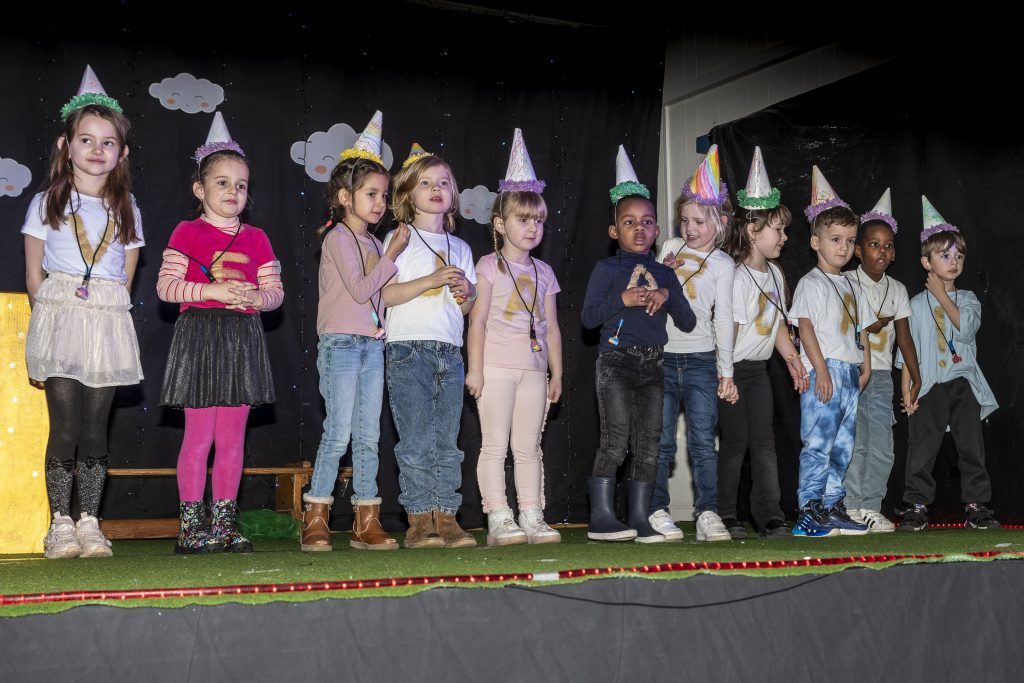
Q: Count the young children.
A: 11